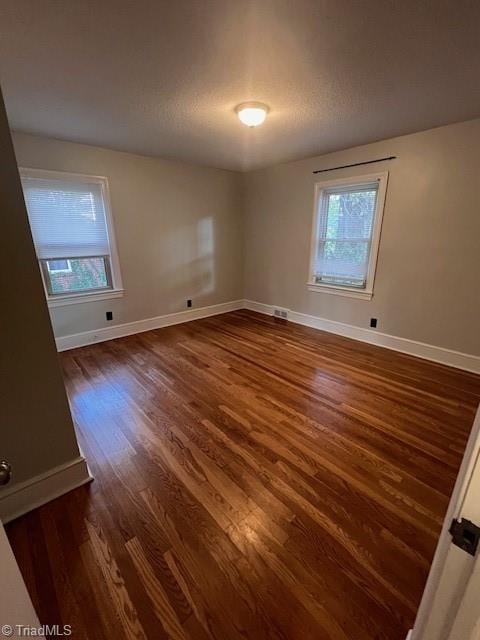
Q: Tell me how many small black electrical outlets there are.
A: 3